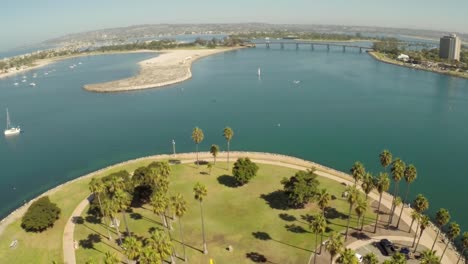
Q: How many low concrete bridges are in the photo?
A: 1